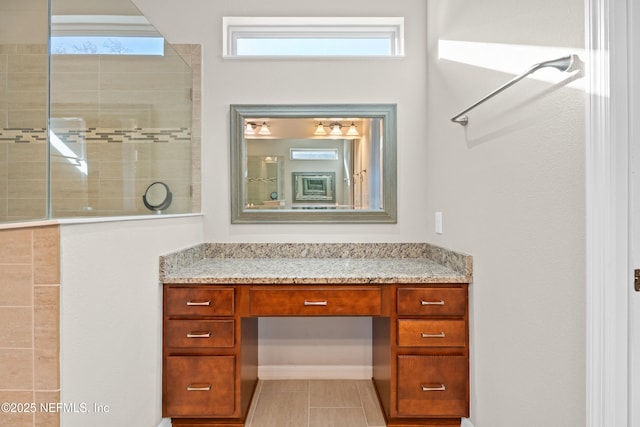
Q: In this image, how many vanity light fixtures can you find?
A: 2